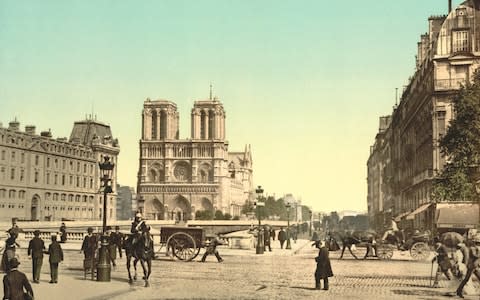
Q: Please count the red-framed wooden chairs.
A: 0